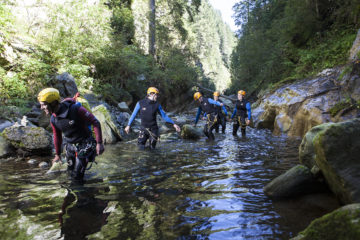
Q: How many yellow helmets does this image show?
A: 5